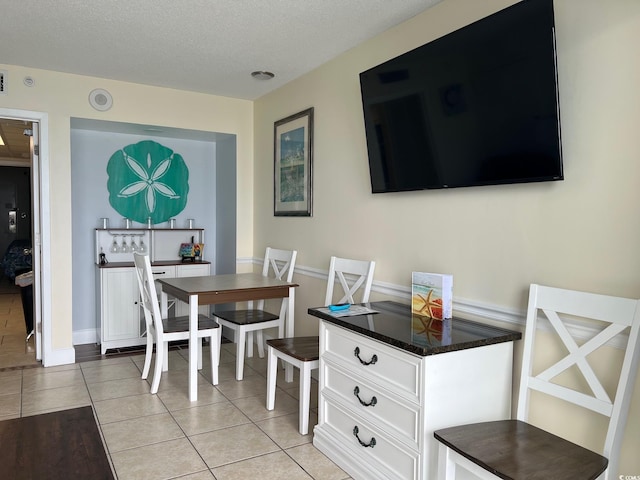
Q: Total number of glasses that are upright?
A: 5